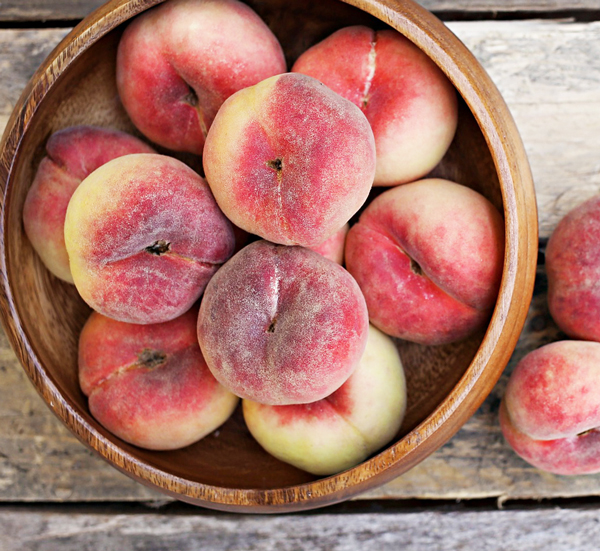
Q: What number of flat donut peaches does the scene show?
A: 12